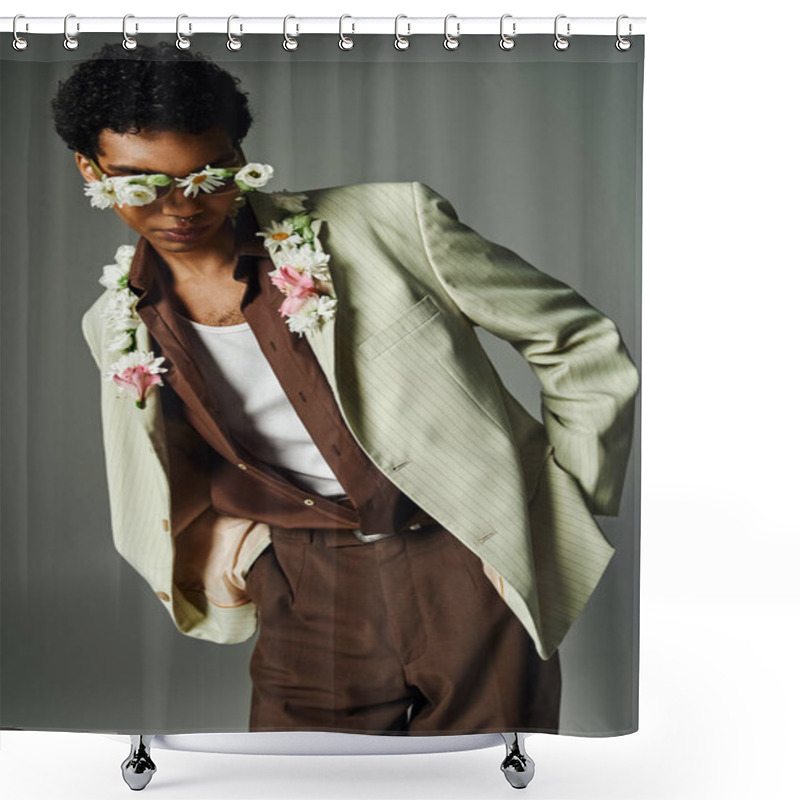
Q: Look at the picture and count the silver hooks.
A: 12